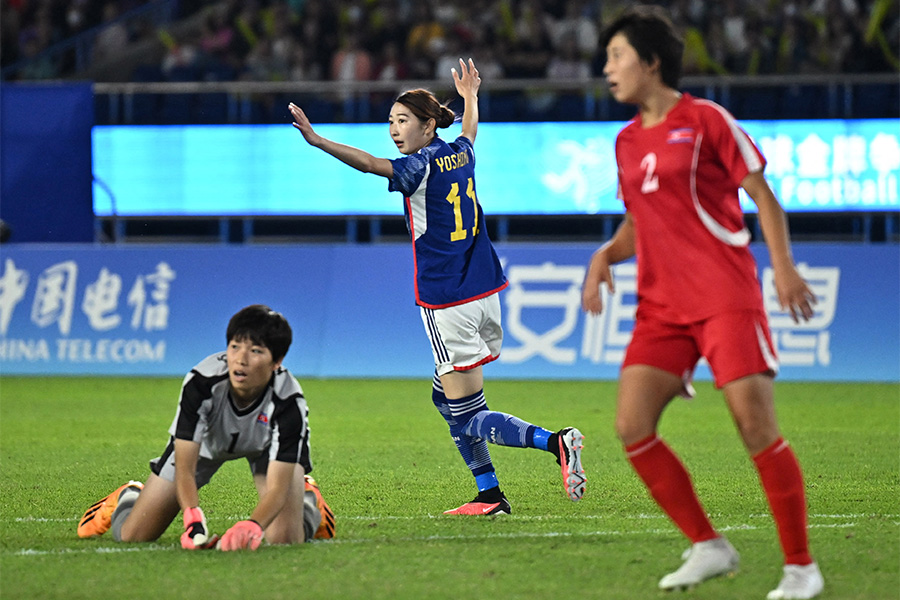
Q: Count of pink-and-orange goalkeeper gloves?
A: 2